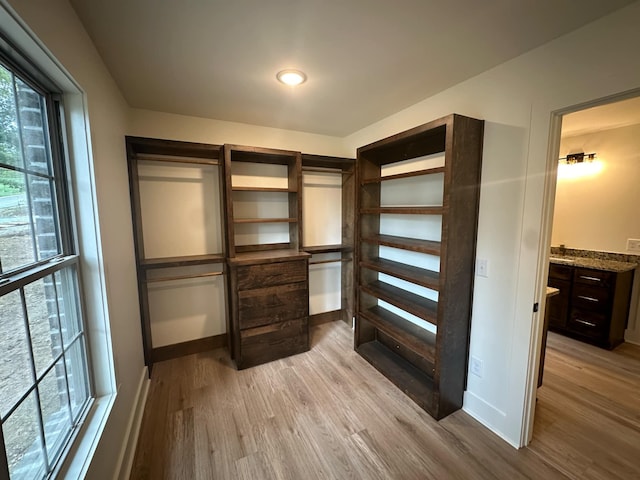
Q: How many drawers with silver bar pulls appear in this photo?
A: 3